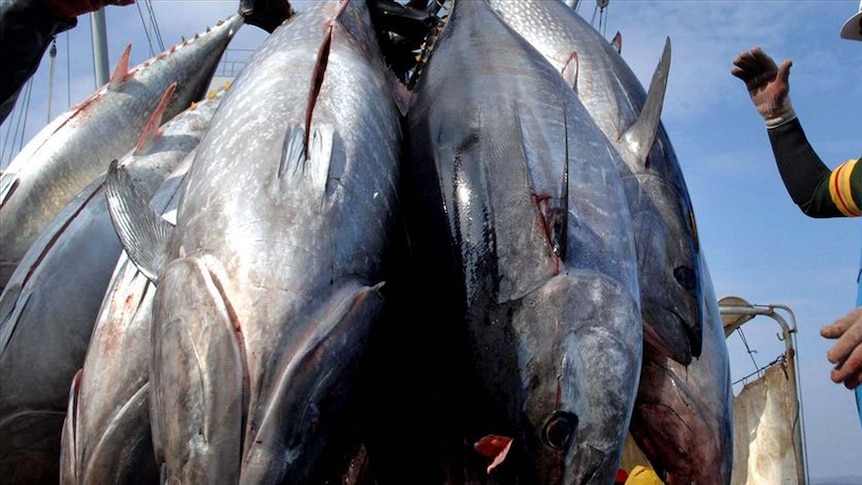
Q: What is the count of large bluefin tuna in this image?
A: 7